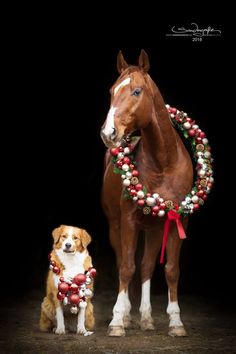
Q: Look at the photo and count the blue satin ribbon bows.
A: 0